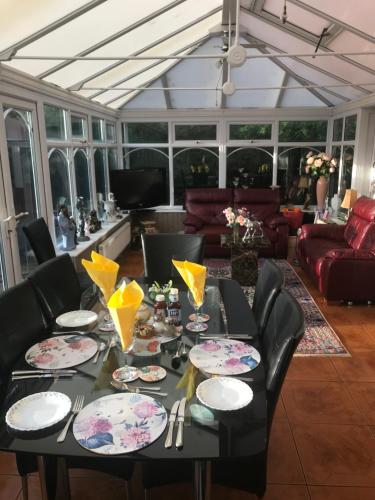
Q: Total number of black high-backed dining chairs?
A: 6